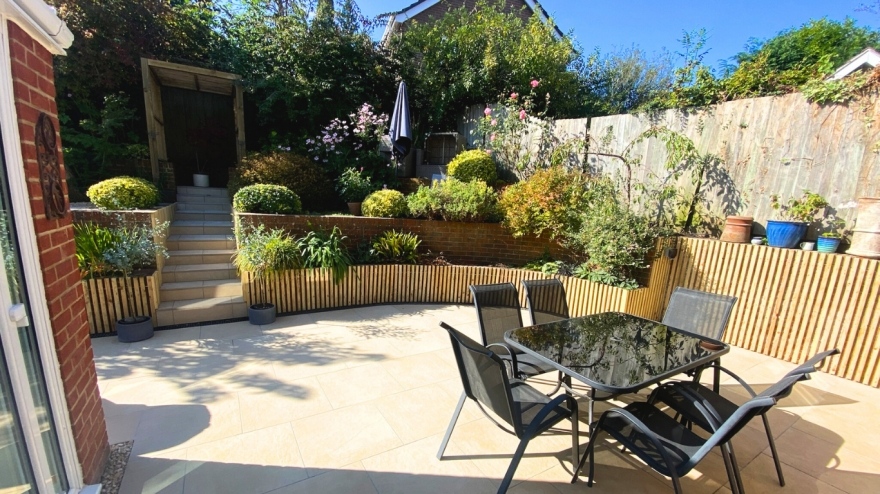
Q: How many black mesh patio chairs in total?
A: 6